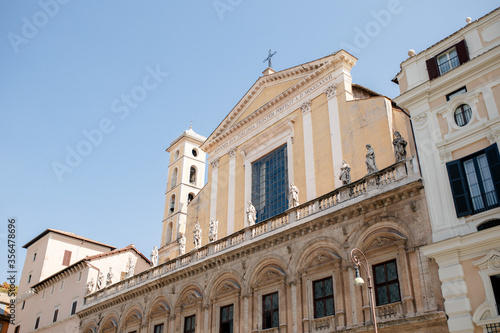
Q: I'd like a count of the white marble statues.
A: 13